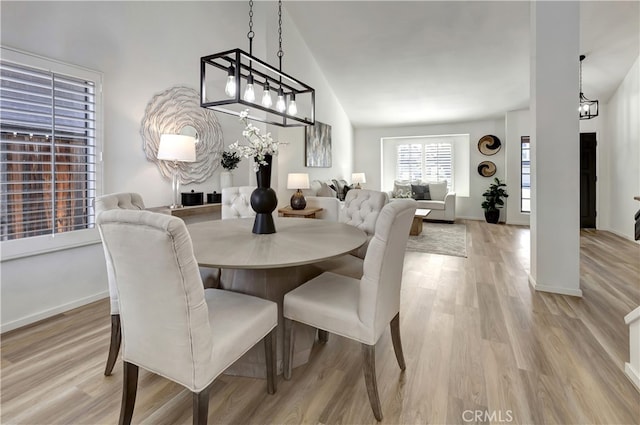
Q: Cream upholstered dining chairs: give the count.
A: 5